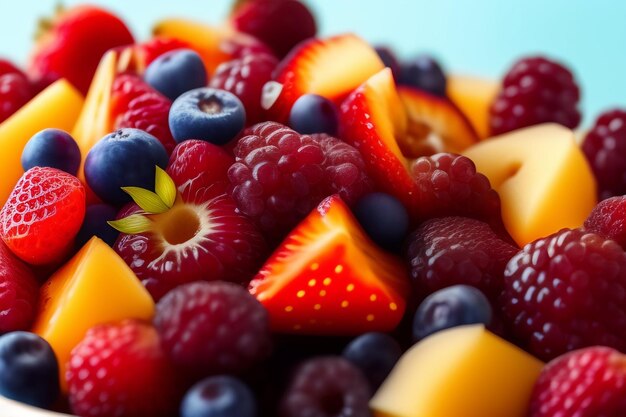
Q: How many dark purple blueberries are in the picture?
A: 13